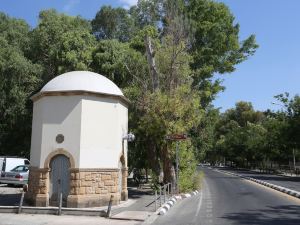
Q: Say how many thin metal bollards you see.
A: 3